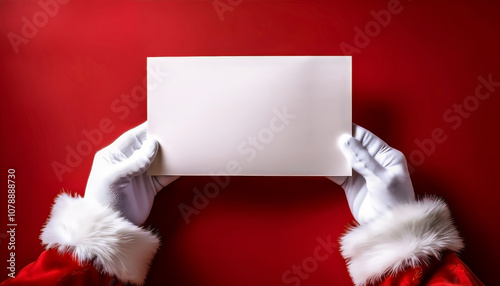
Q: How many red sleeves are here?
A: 2